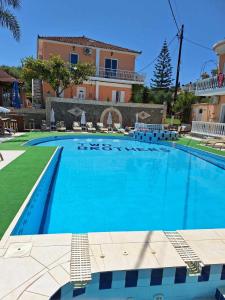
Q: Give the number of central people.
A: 0